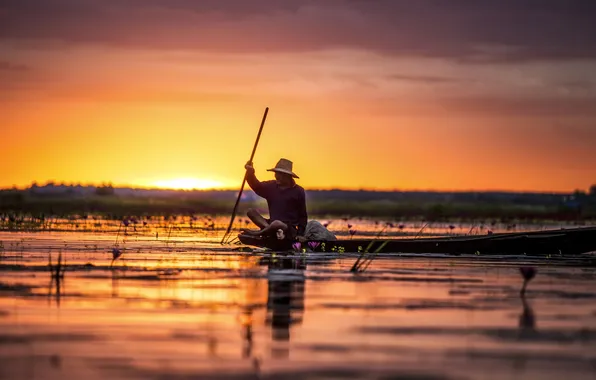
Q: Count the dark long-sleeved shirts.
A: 1